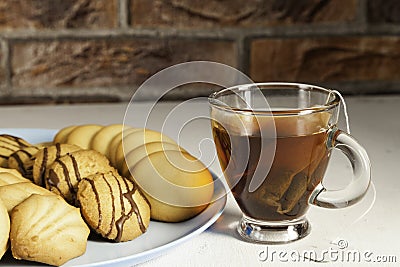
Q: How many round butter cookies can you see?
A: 7